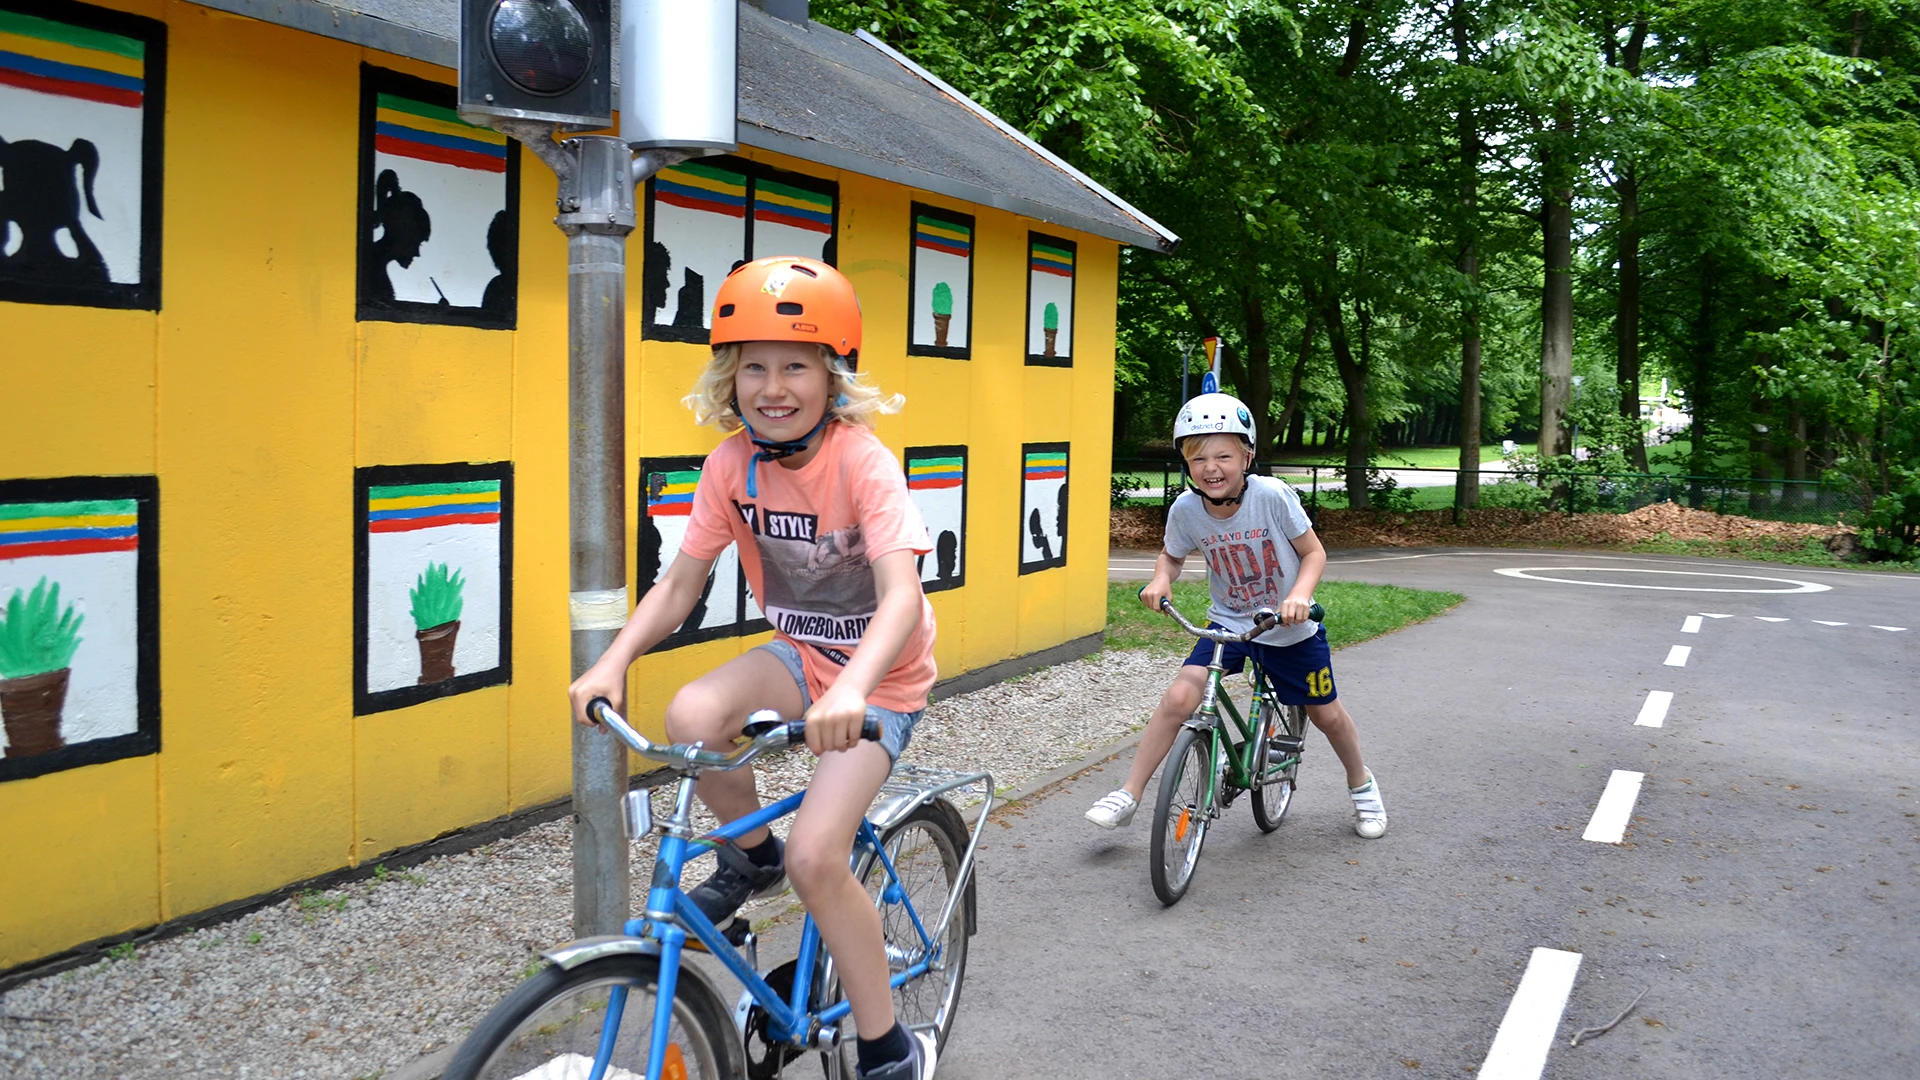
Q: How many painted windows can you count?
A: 10